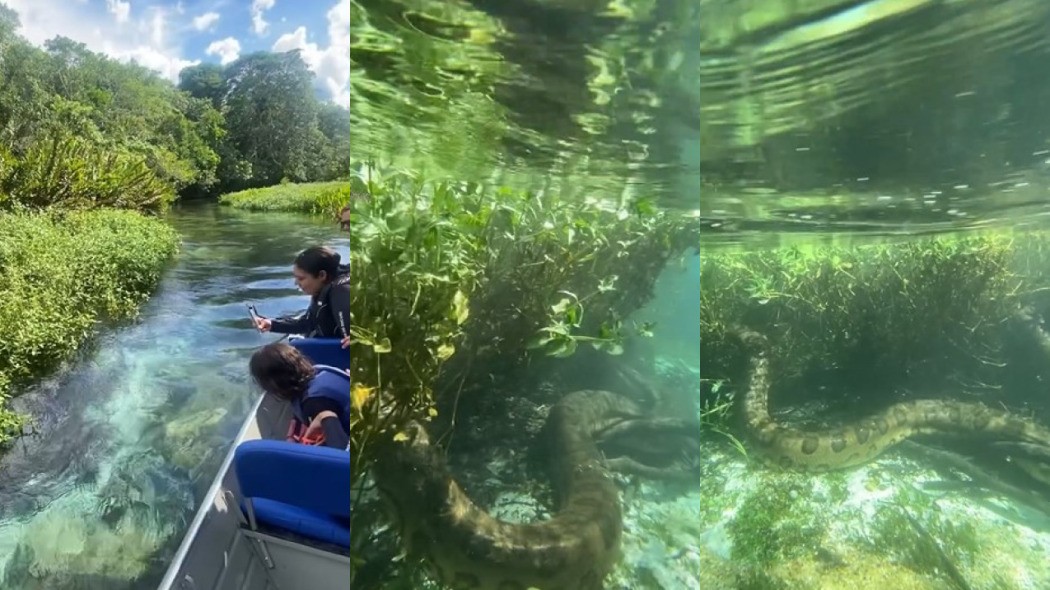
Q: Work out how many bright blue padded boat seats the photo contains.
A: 2